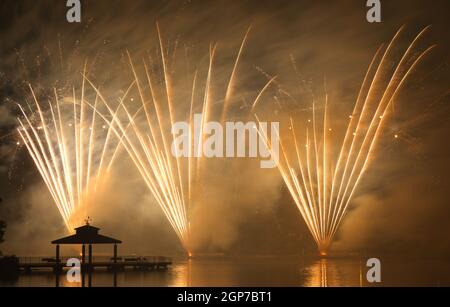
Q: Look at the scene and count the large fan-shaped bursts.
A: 3